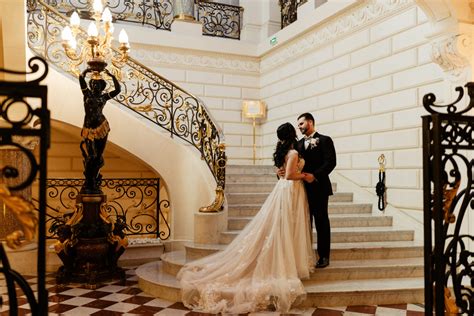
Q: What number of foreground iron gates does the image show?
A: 2